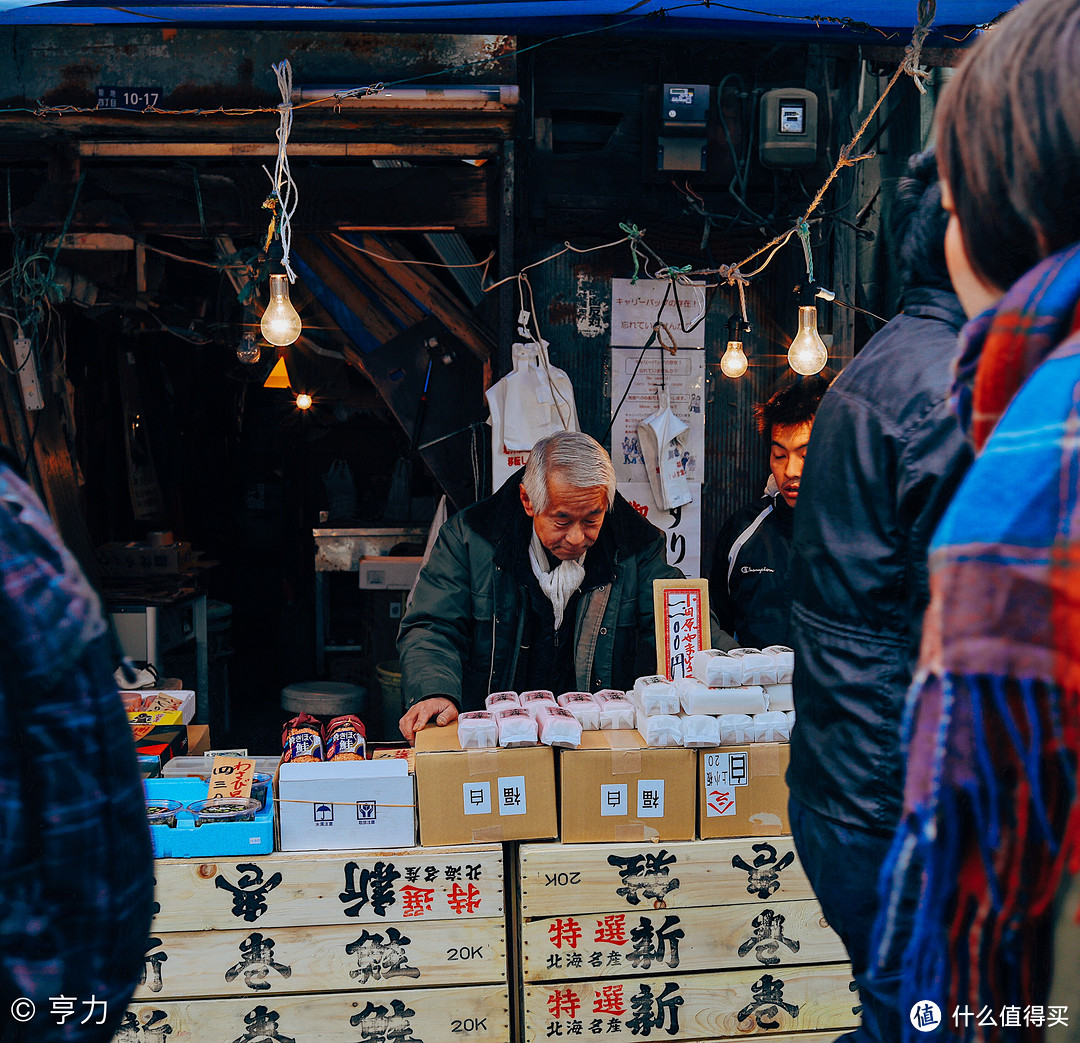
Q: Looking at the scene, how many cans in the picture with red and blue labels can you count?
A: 2